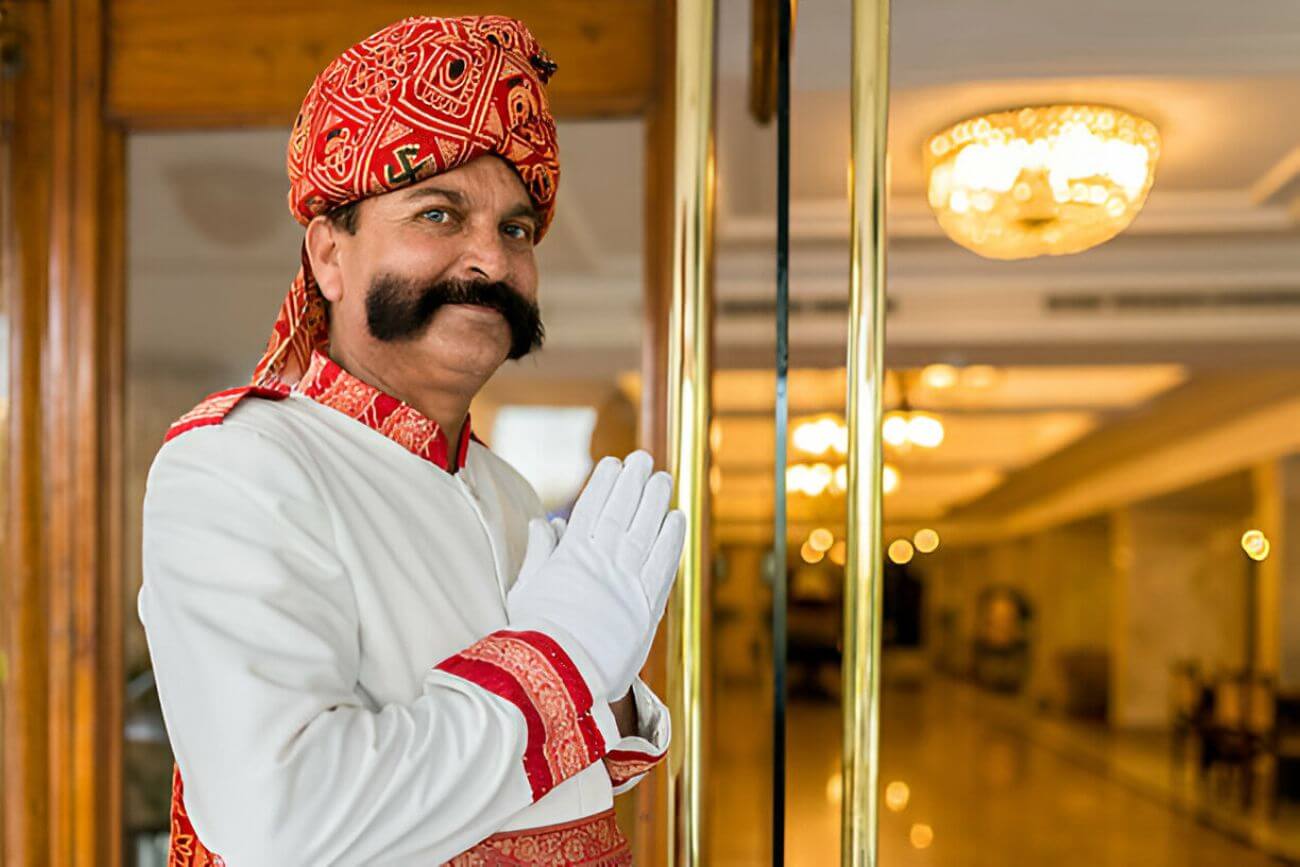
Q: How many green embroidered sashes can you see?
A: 0